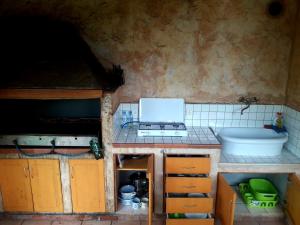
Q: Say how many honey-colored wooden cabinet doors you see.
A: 6